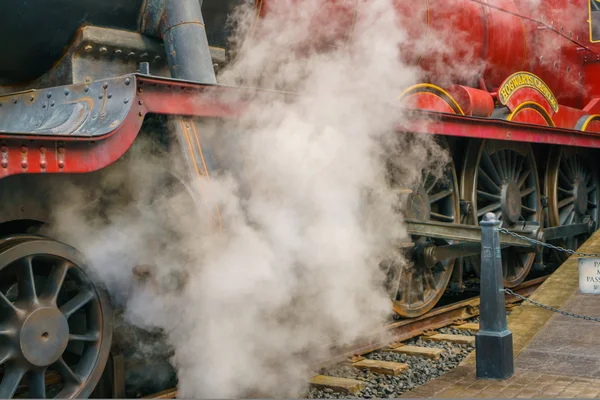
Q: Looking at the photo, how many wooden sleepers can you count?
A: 5